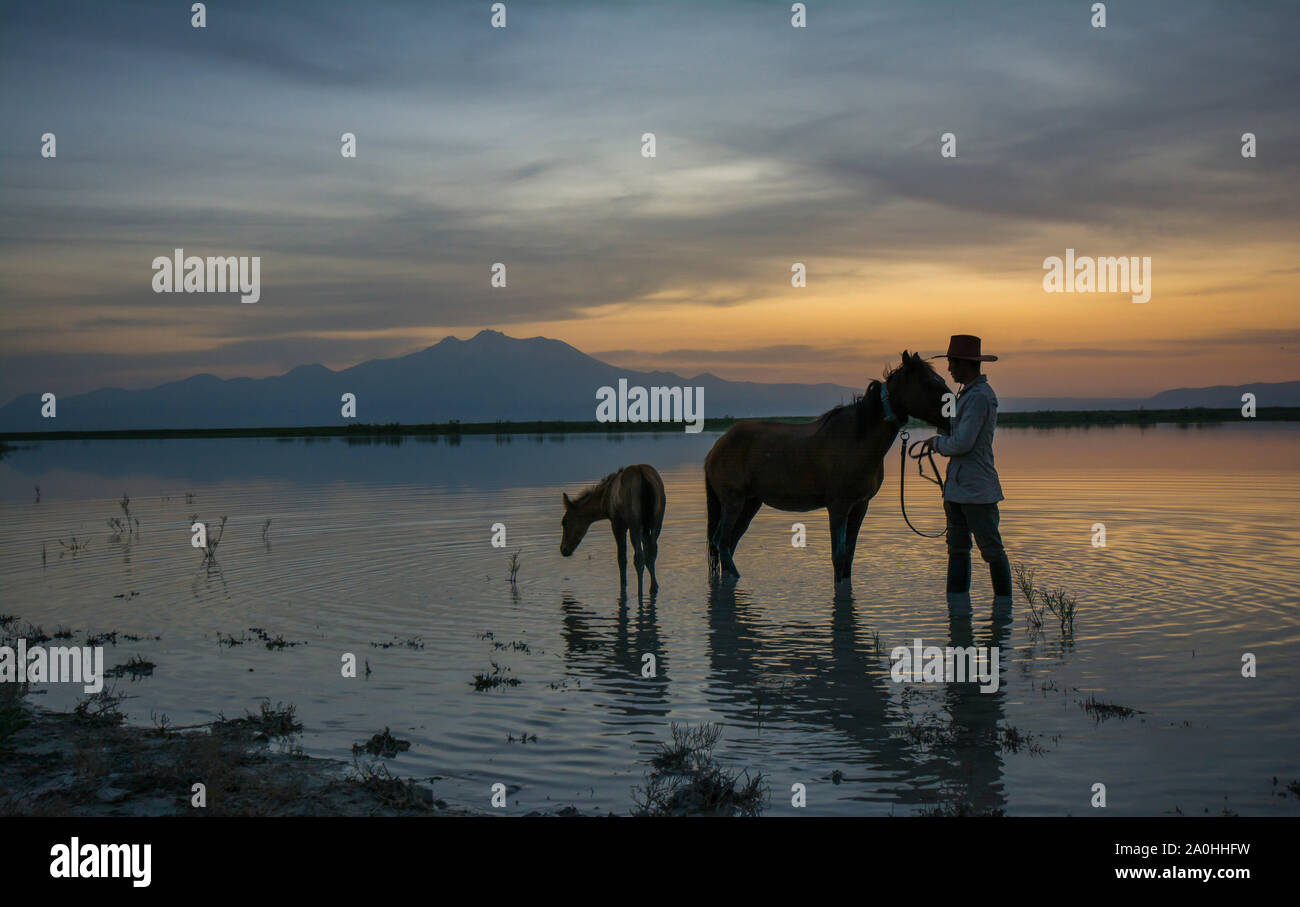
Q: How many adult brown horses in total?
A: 1